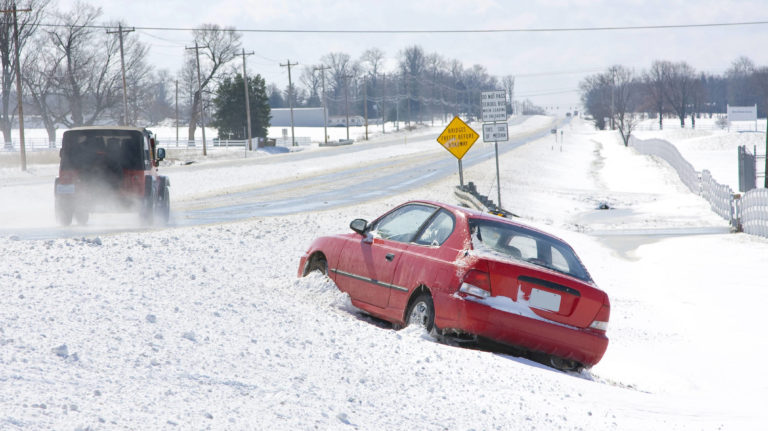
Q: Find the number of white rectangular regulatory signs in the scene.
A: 2